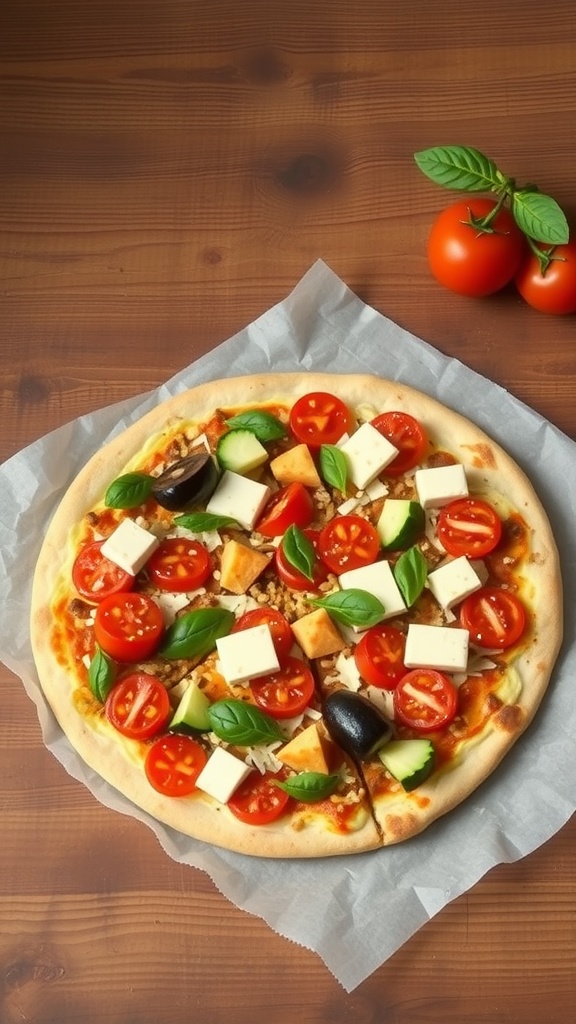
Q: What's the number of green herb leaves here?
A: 13